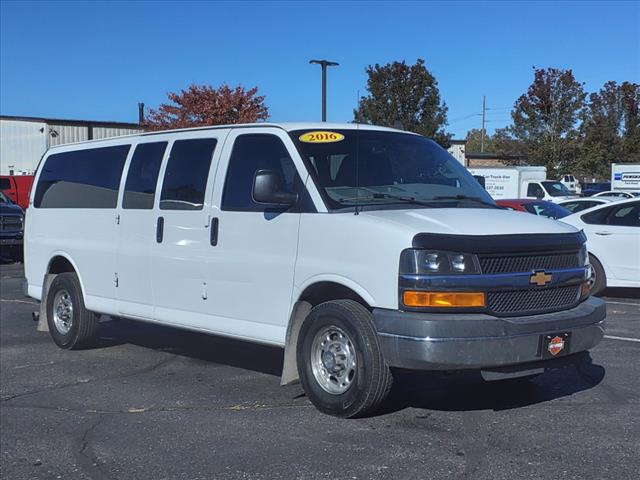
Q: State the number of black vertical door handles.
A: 2